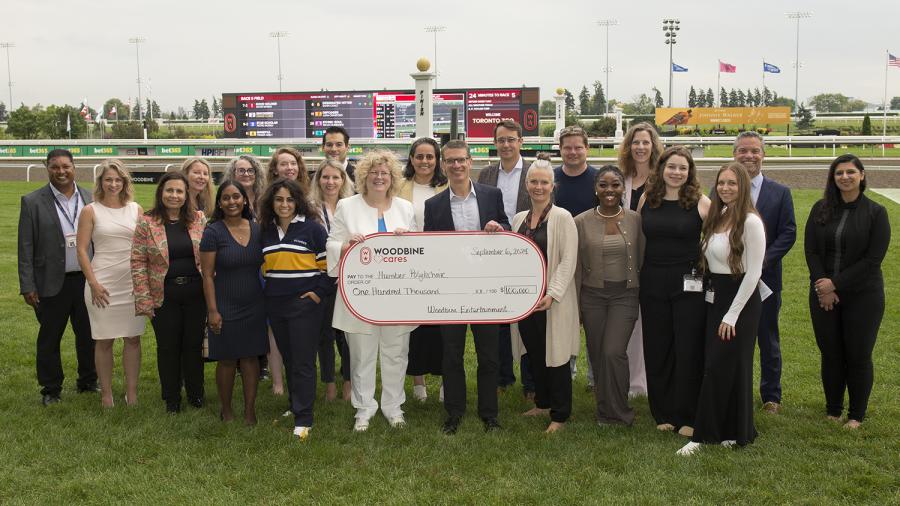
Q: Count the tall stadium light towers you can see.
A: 7